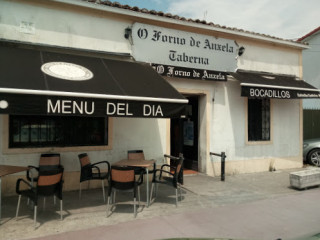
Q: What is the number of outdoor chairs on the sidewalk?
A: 6